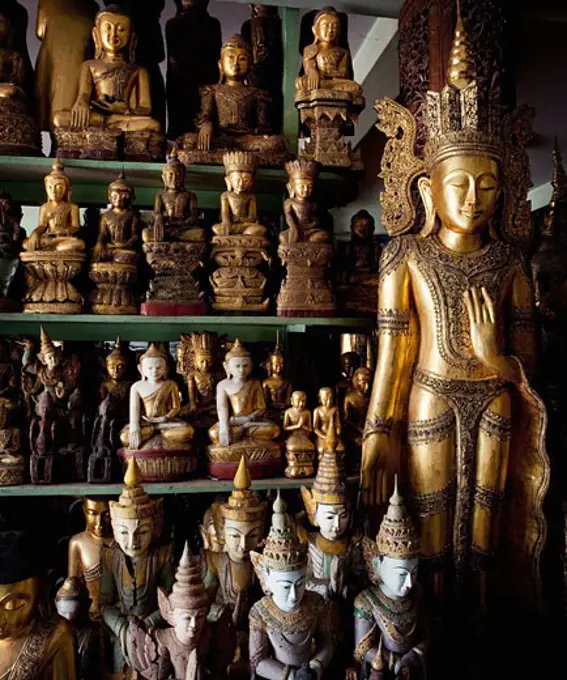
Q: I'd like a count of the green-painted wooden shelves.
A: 3